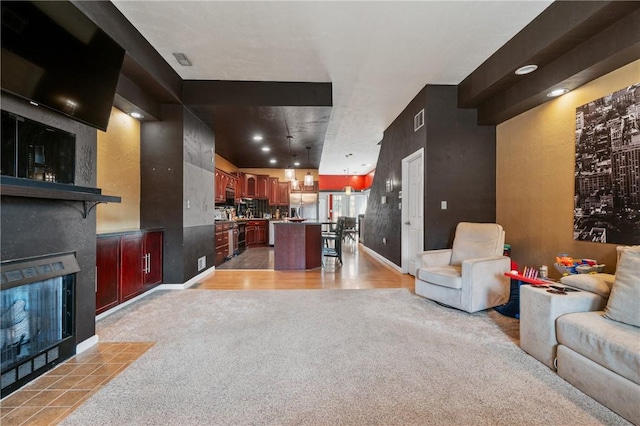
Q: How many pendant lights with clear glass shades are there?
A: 3